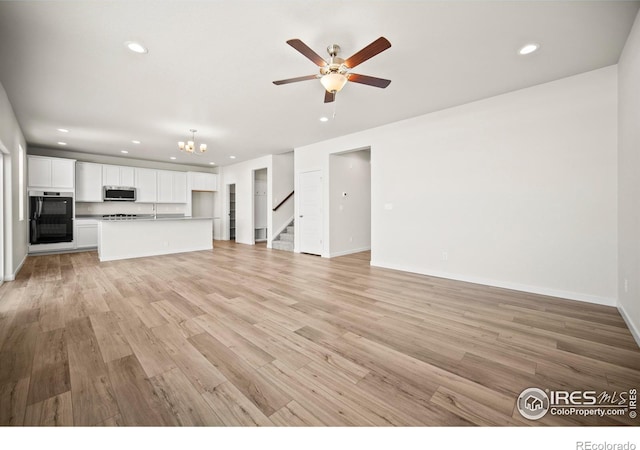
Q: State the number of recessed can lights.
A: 10